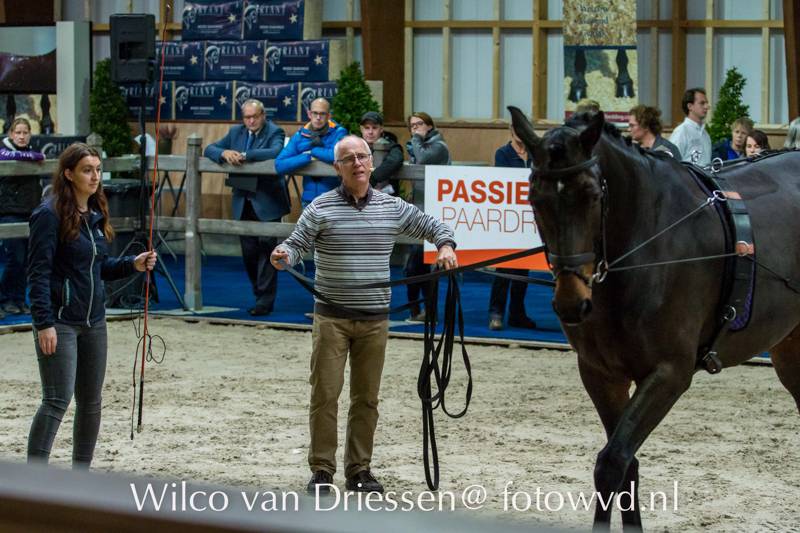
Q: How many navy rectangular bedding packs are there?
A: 9